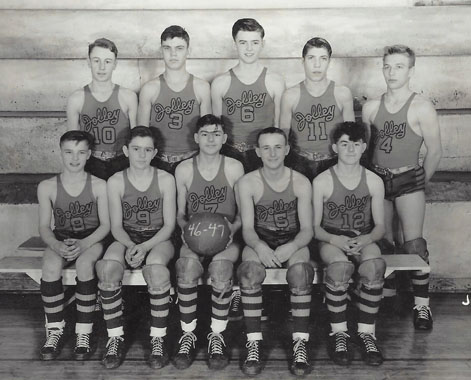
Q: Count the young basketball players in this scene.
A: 10